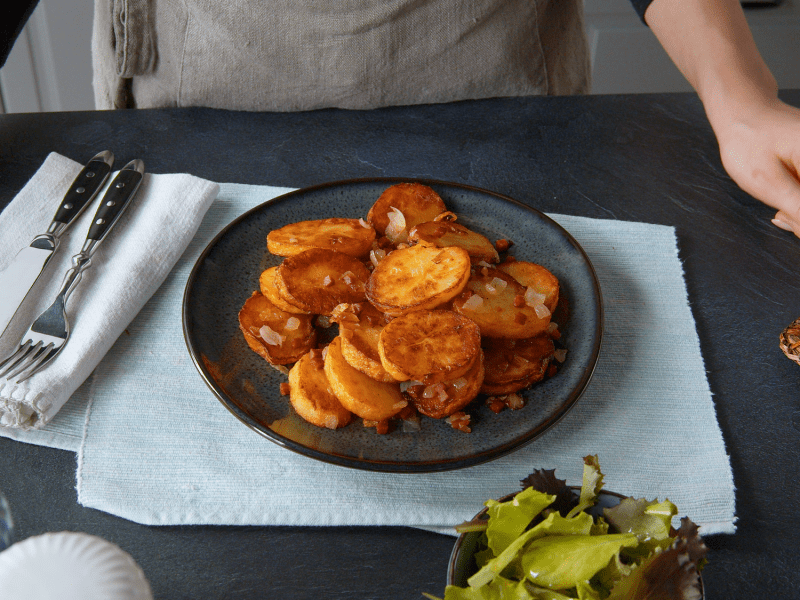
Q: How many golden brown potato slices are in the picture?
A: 15